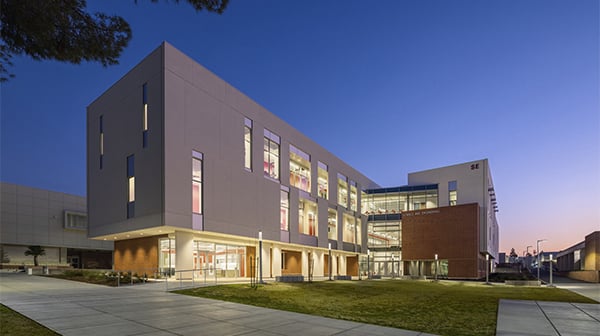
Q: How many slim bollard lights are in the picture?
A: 7